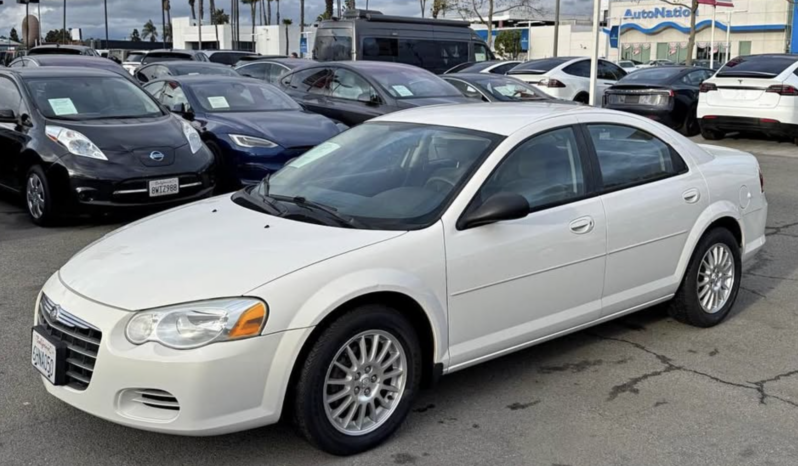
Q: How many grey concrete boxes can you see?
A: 0